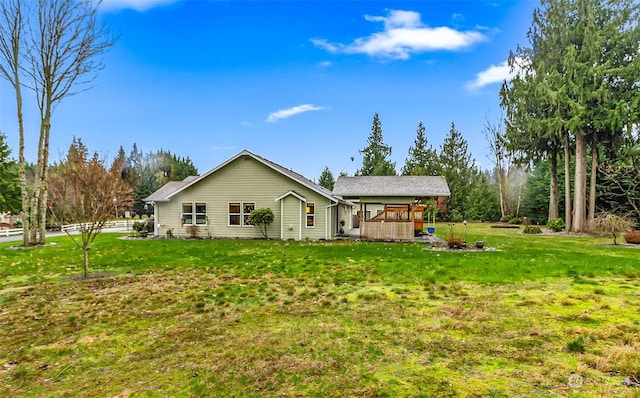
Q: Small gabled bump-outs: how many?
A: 1